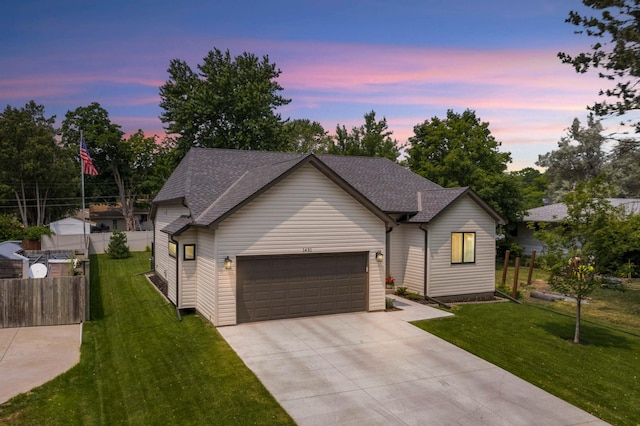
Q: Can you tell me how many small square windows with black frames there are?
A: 2